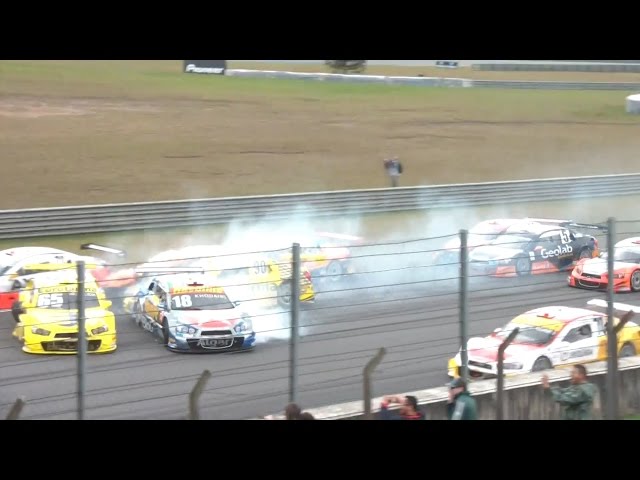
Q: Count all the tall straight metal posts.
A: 4